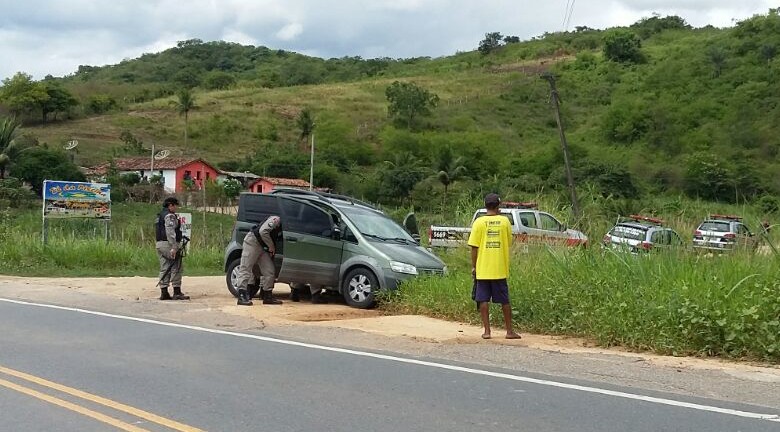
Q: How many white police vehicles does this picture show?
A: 3